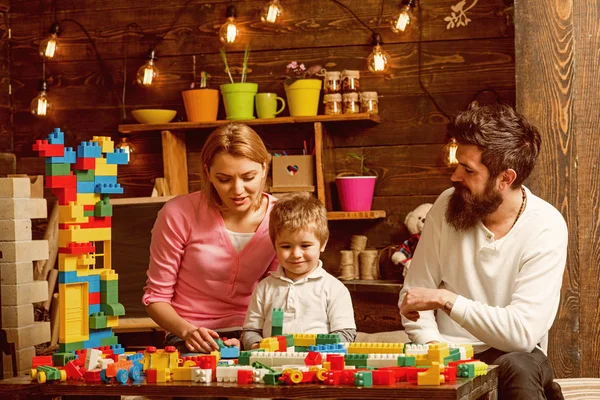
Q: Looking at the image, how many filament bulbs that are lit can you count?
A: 9